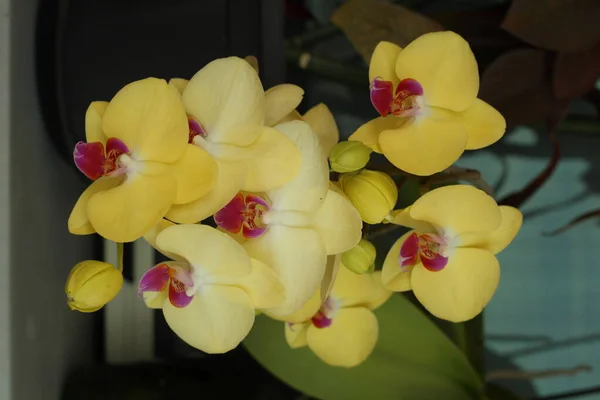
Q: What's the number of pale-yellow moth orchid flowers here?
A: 7